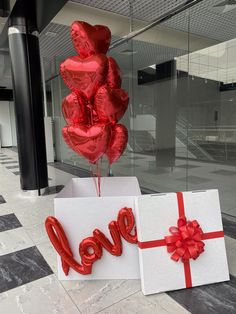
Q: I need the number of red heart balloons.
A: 7